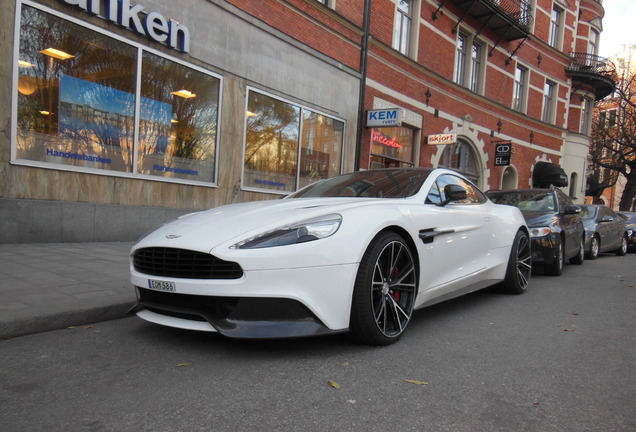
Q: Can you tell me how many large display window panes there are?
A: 4